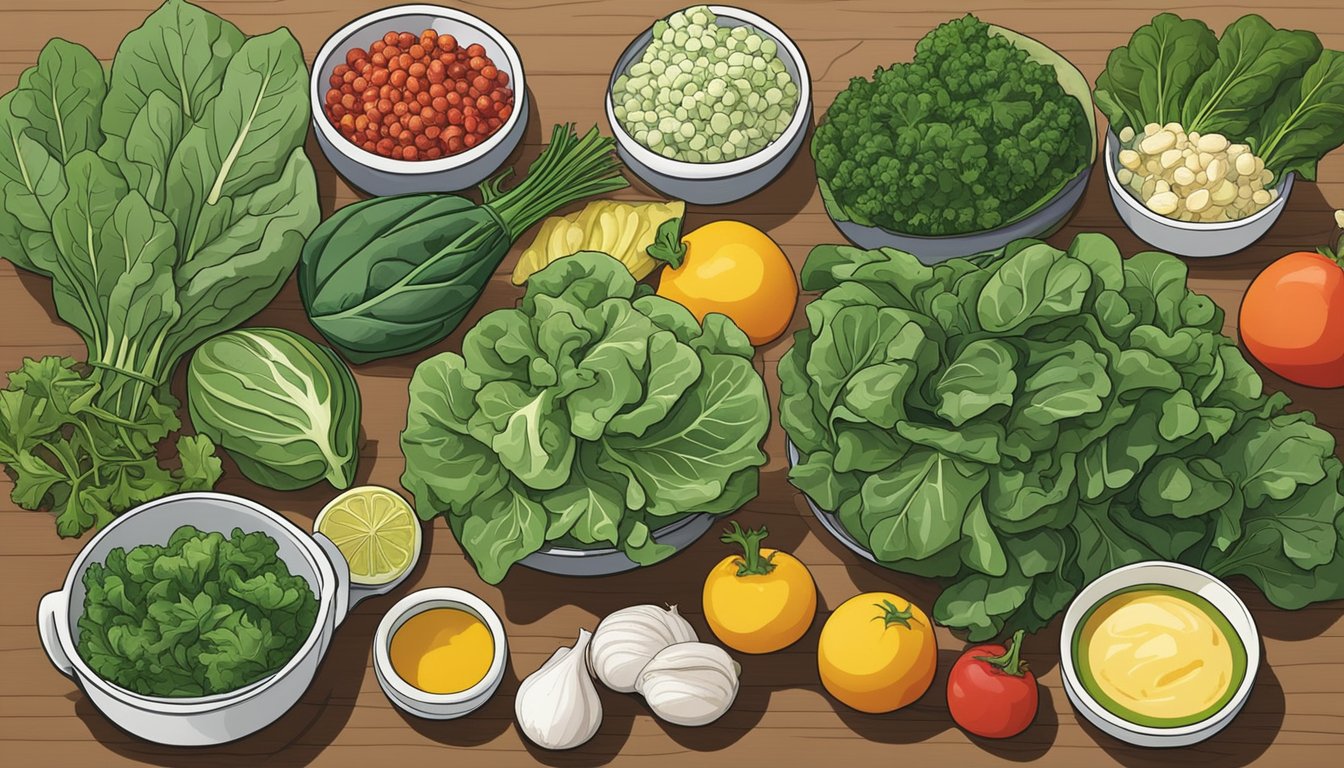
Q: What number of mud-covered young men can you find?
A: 0